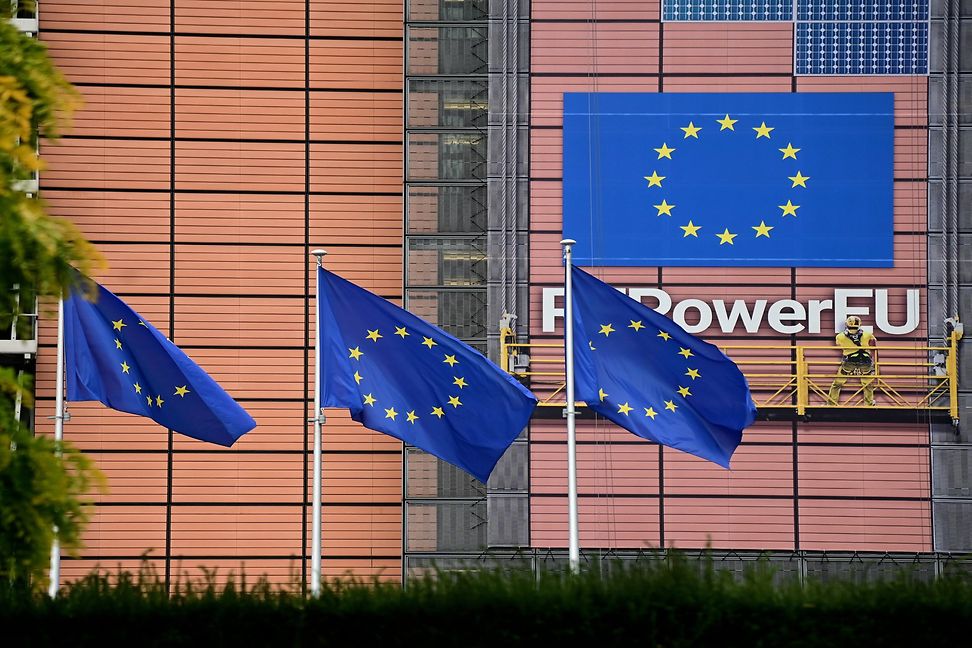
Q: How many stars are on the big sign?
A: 12